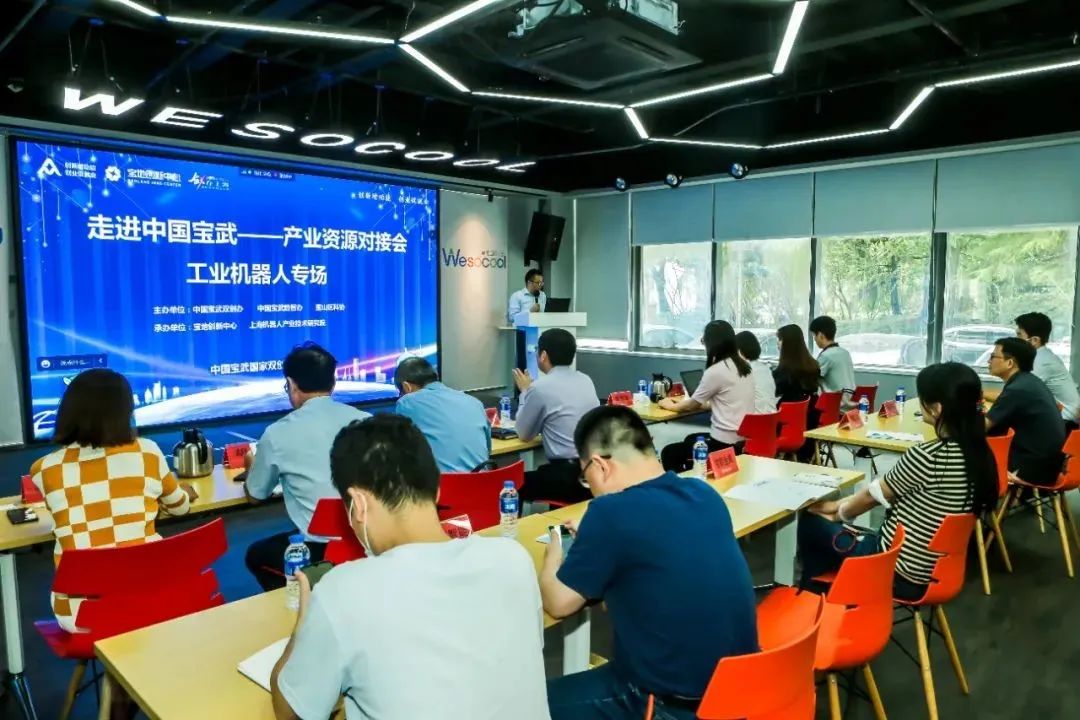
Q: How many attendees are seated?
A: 13